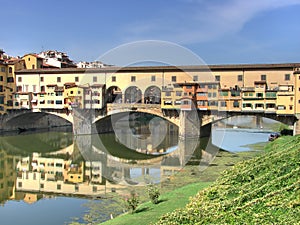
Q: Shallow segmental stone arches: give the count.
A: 3